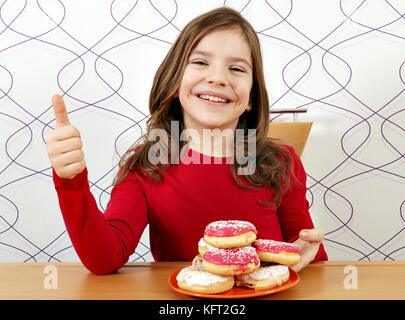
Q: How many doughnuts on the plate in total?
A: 7